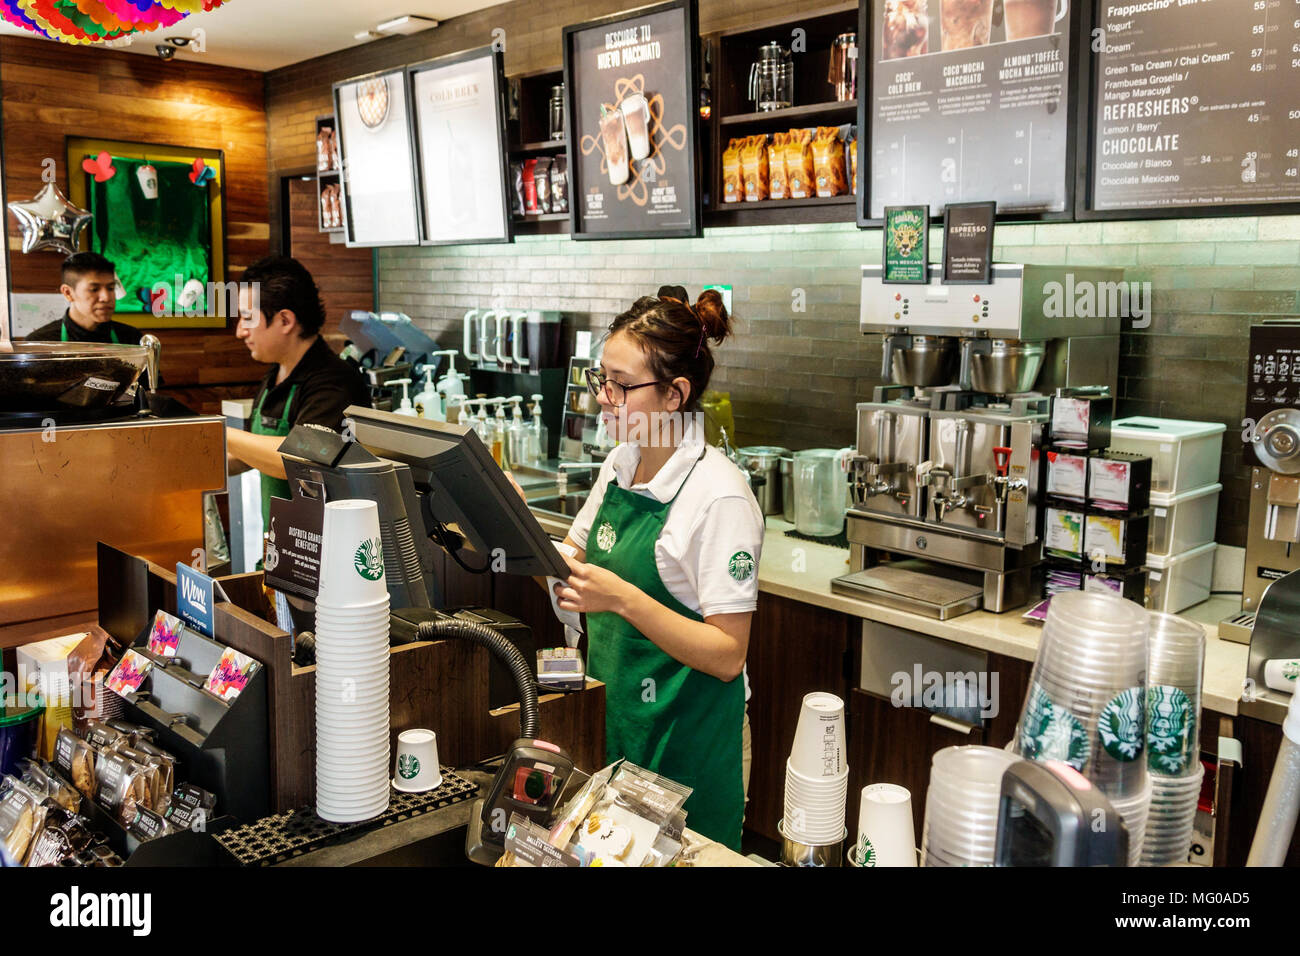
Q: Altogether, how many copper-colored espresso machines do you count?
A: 1